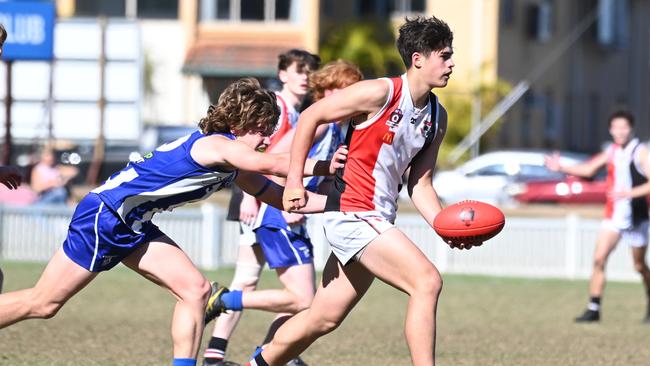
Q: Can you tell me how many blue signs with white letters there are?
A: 1